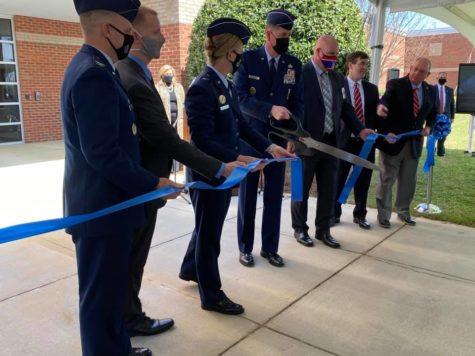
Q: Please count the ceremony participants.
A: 7